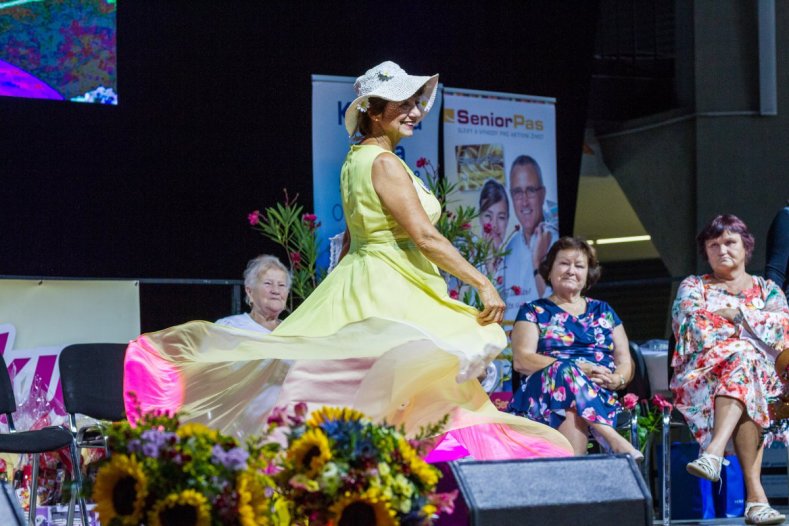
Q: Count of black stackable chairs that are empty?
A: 2